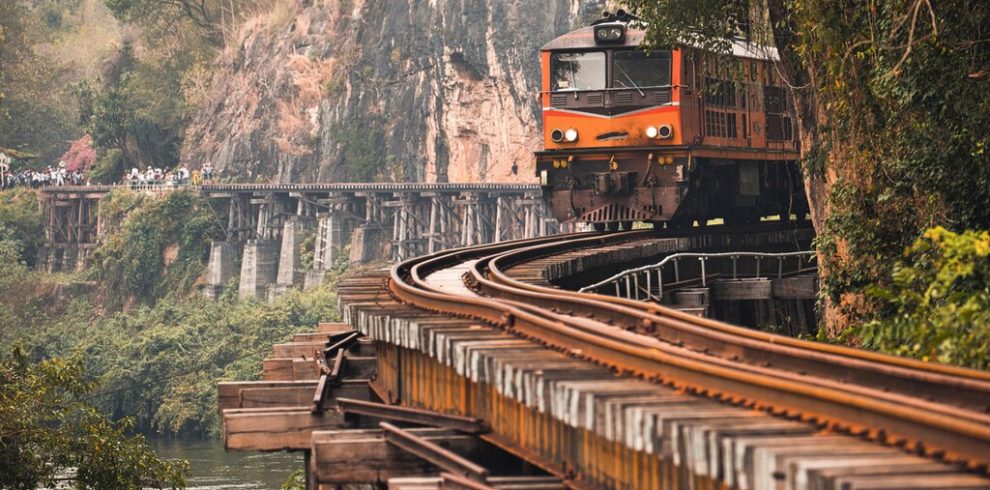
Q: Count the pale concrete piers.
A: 5